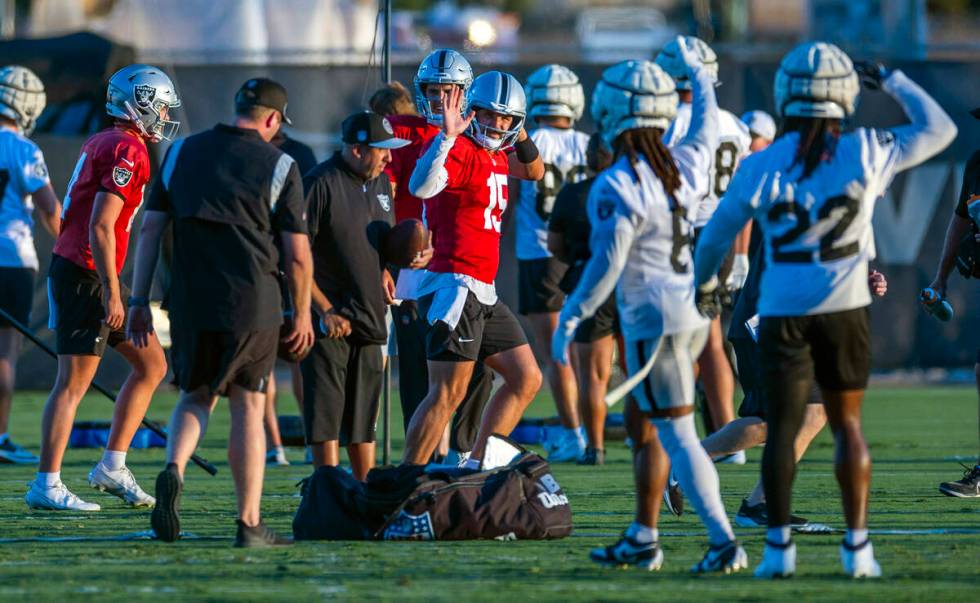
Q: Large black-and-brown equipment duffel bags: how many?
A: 1